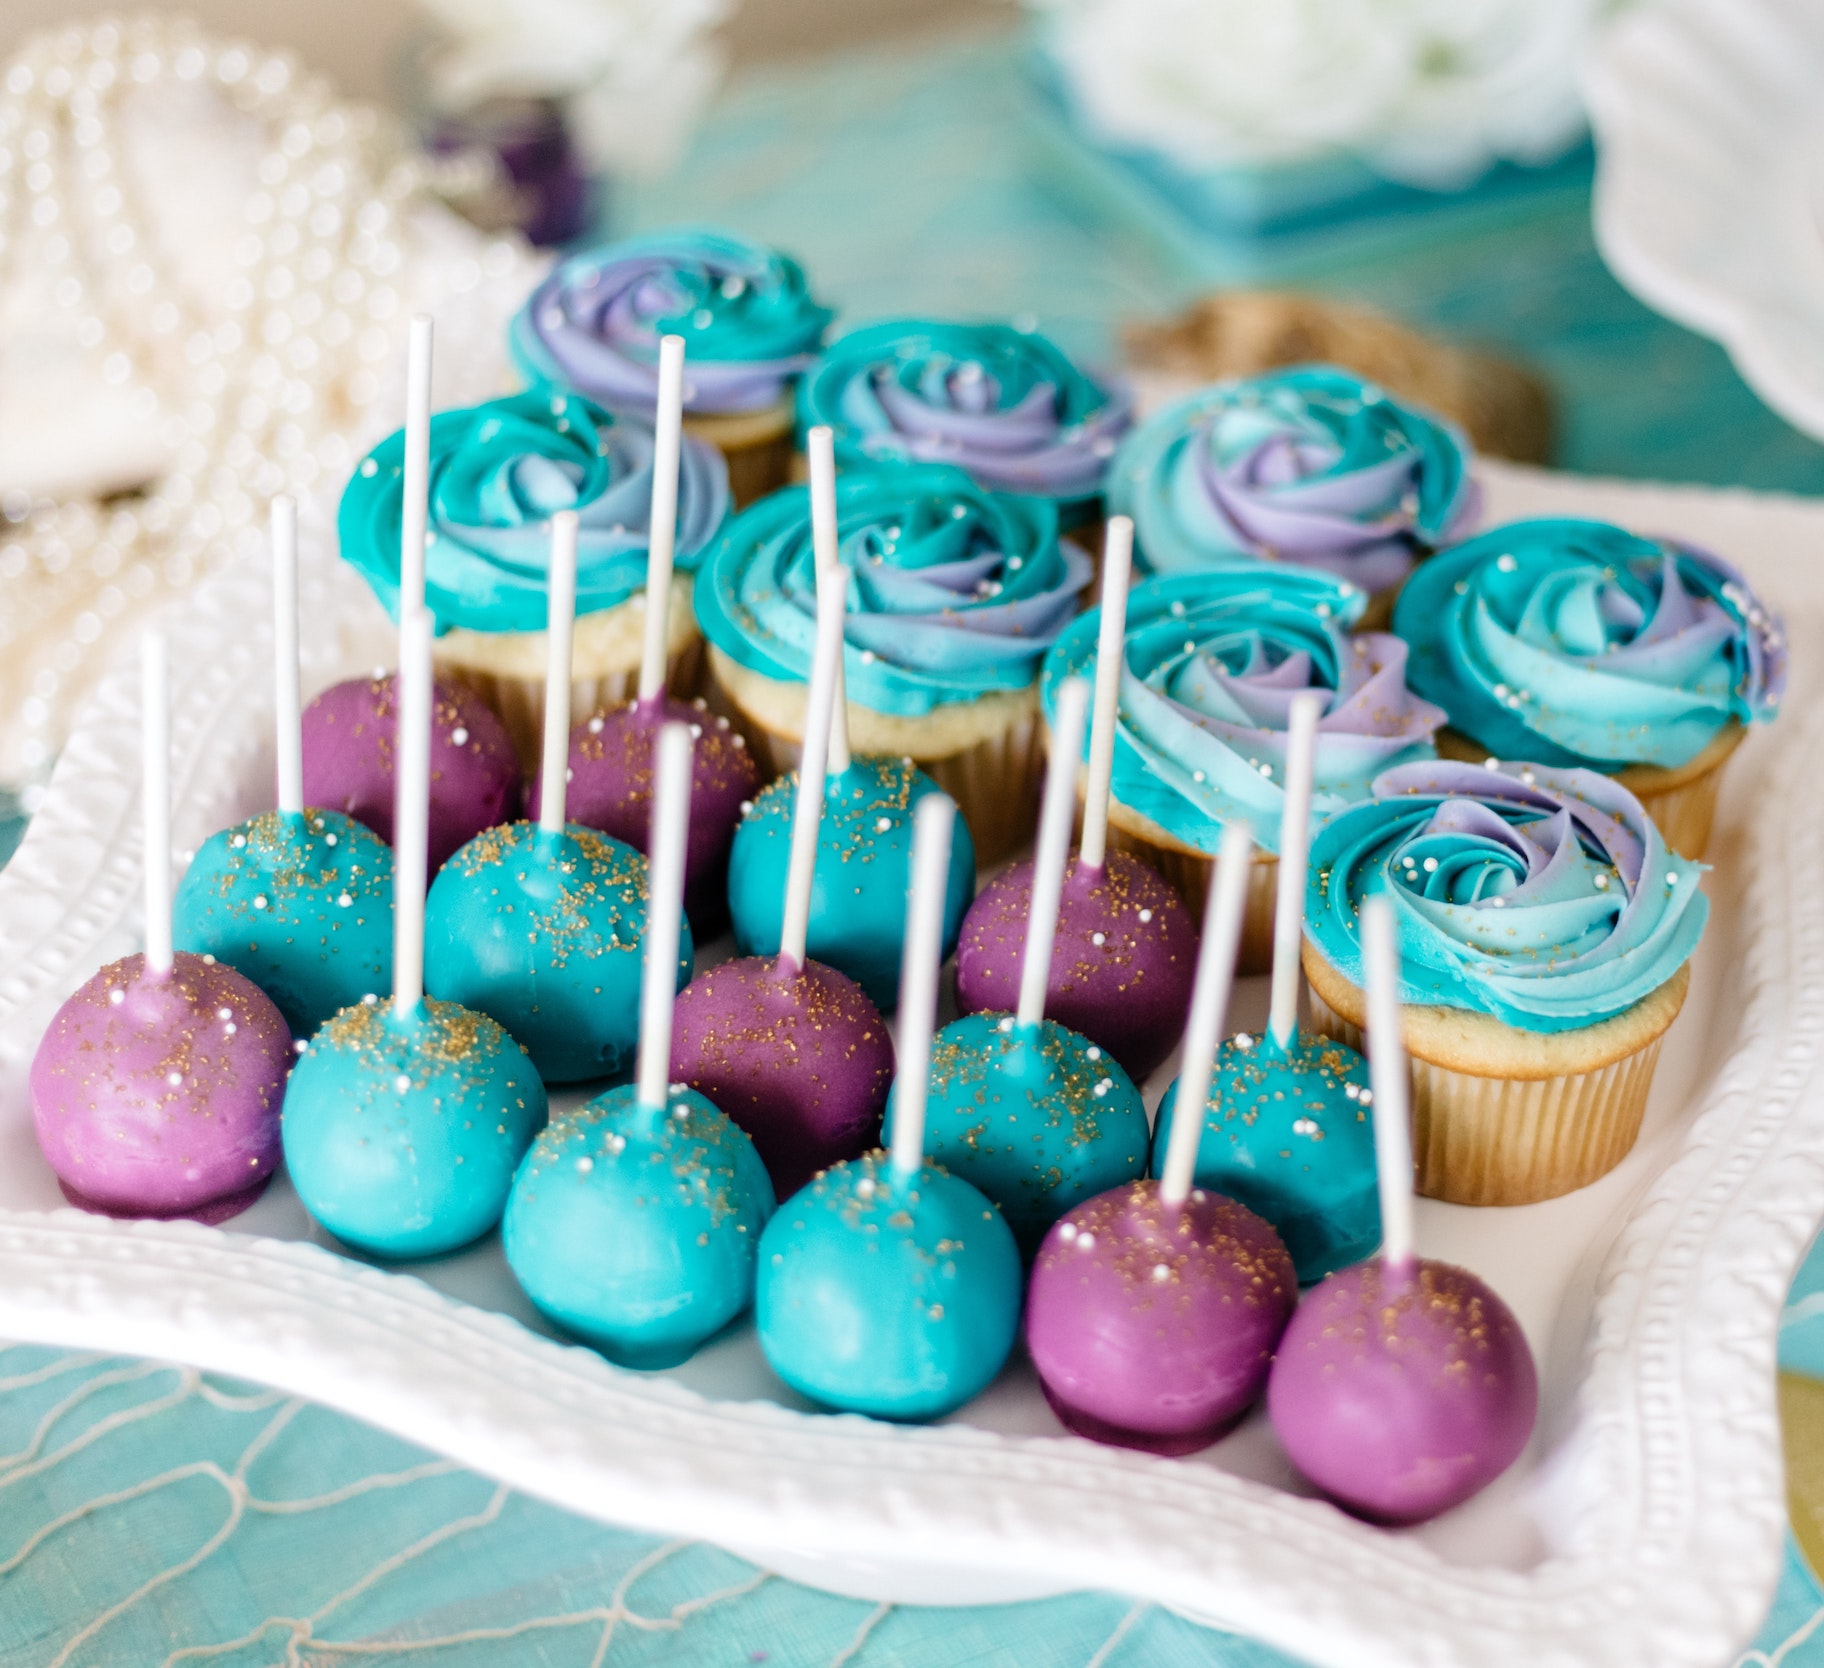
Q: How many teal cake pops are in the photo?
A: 8